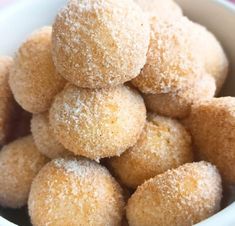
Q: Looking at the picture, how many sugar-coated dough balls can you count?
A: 14